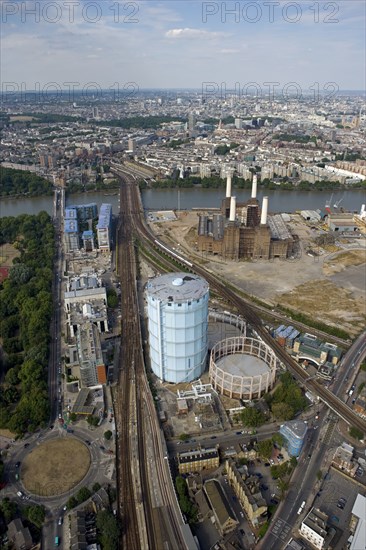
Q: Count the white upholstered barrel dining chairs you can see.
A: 0